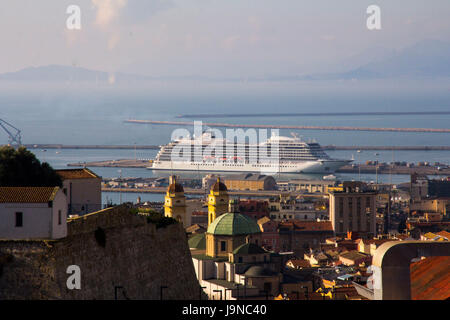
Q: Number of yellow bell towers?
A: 2